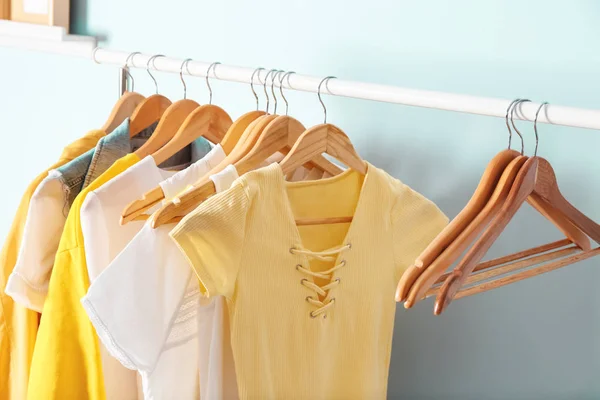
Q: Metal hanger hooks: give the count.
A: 12